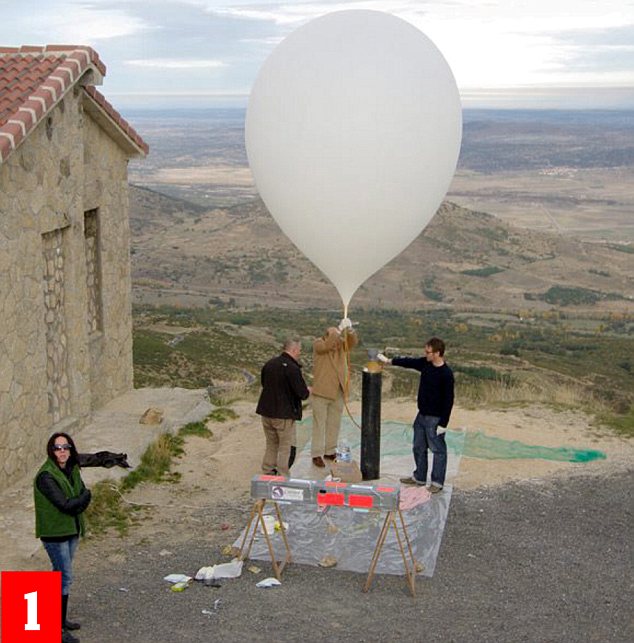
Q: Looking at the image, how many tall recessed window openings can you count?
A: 2